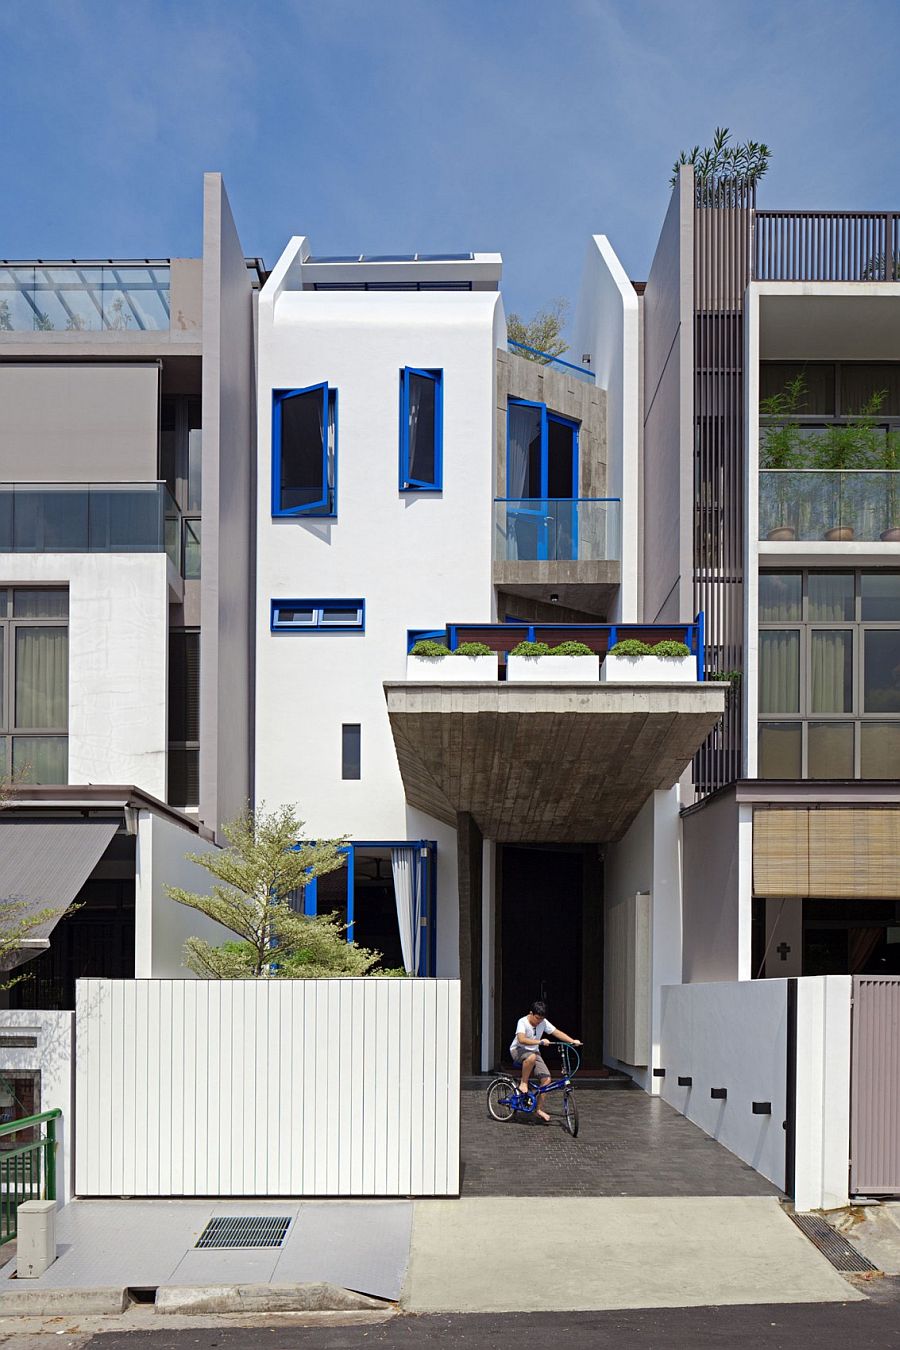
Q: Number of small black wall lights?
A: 4